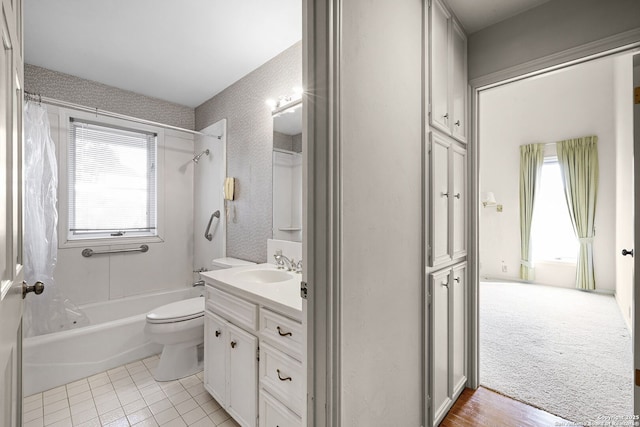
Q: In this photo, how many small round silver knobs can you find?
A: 6